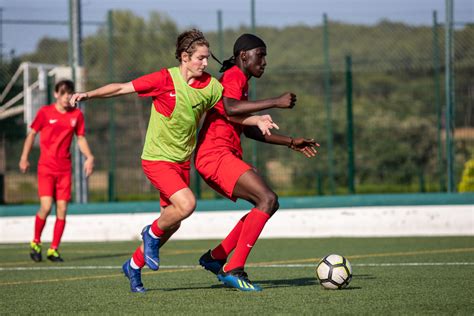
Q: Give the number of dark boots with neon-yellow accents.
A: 2